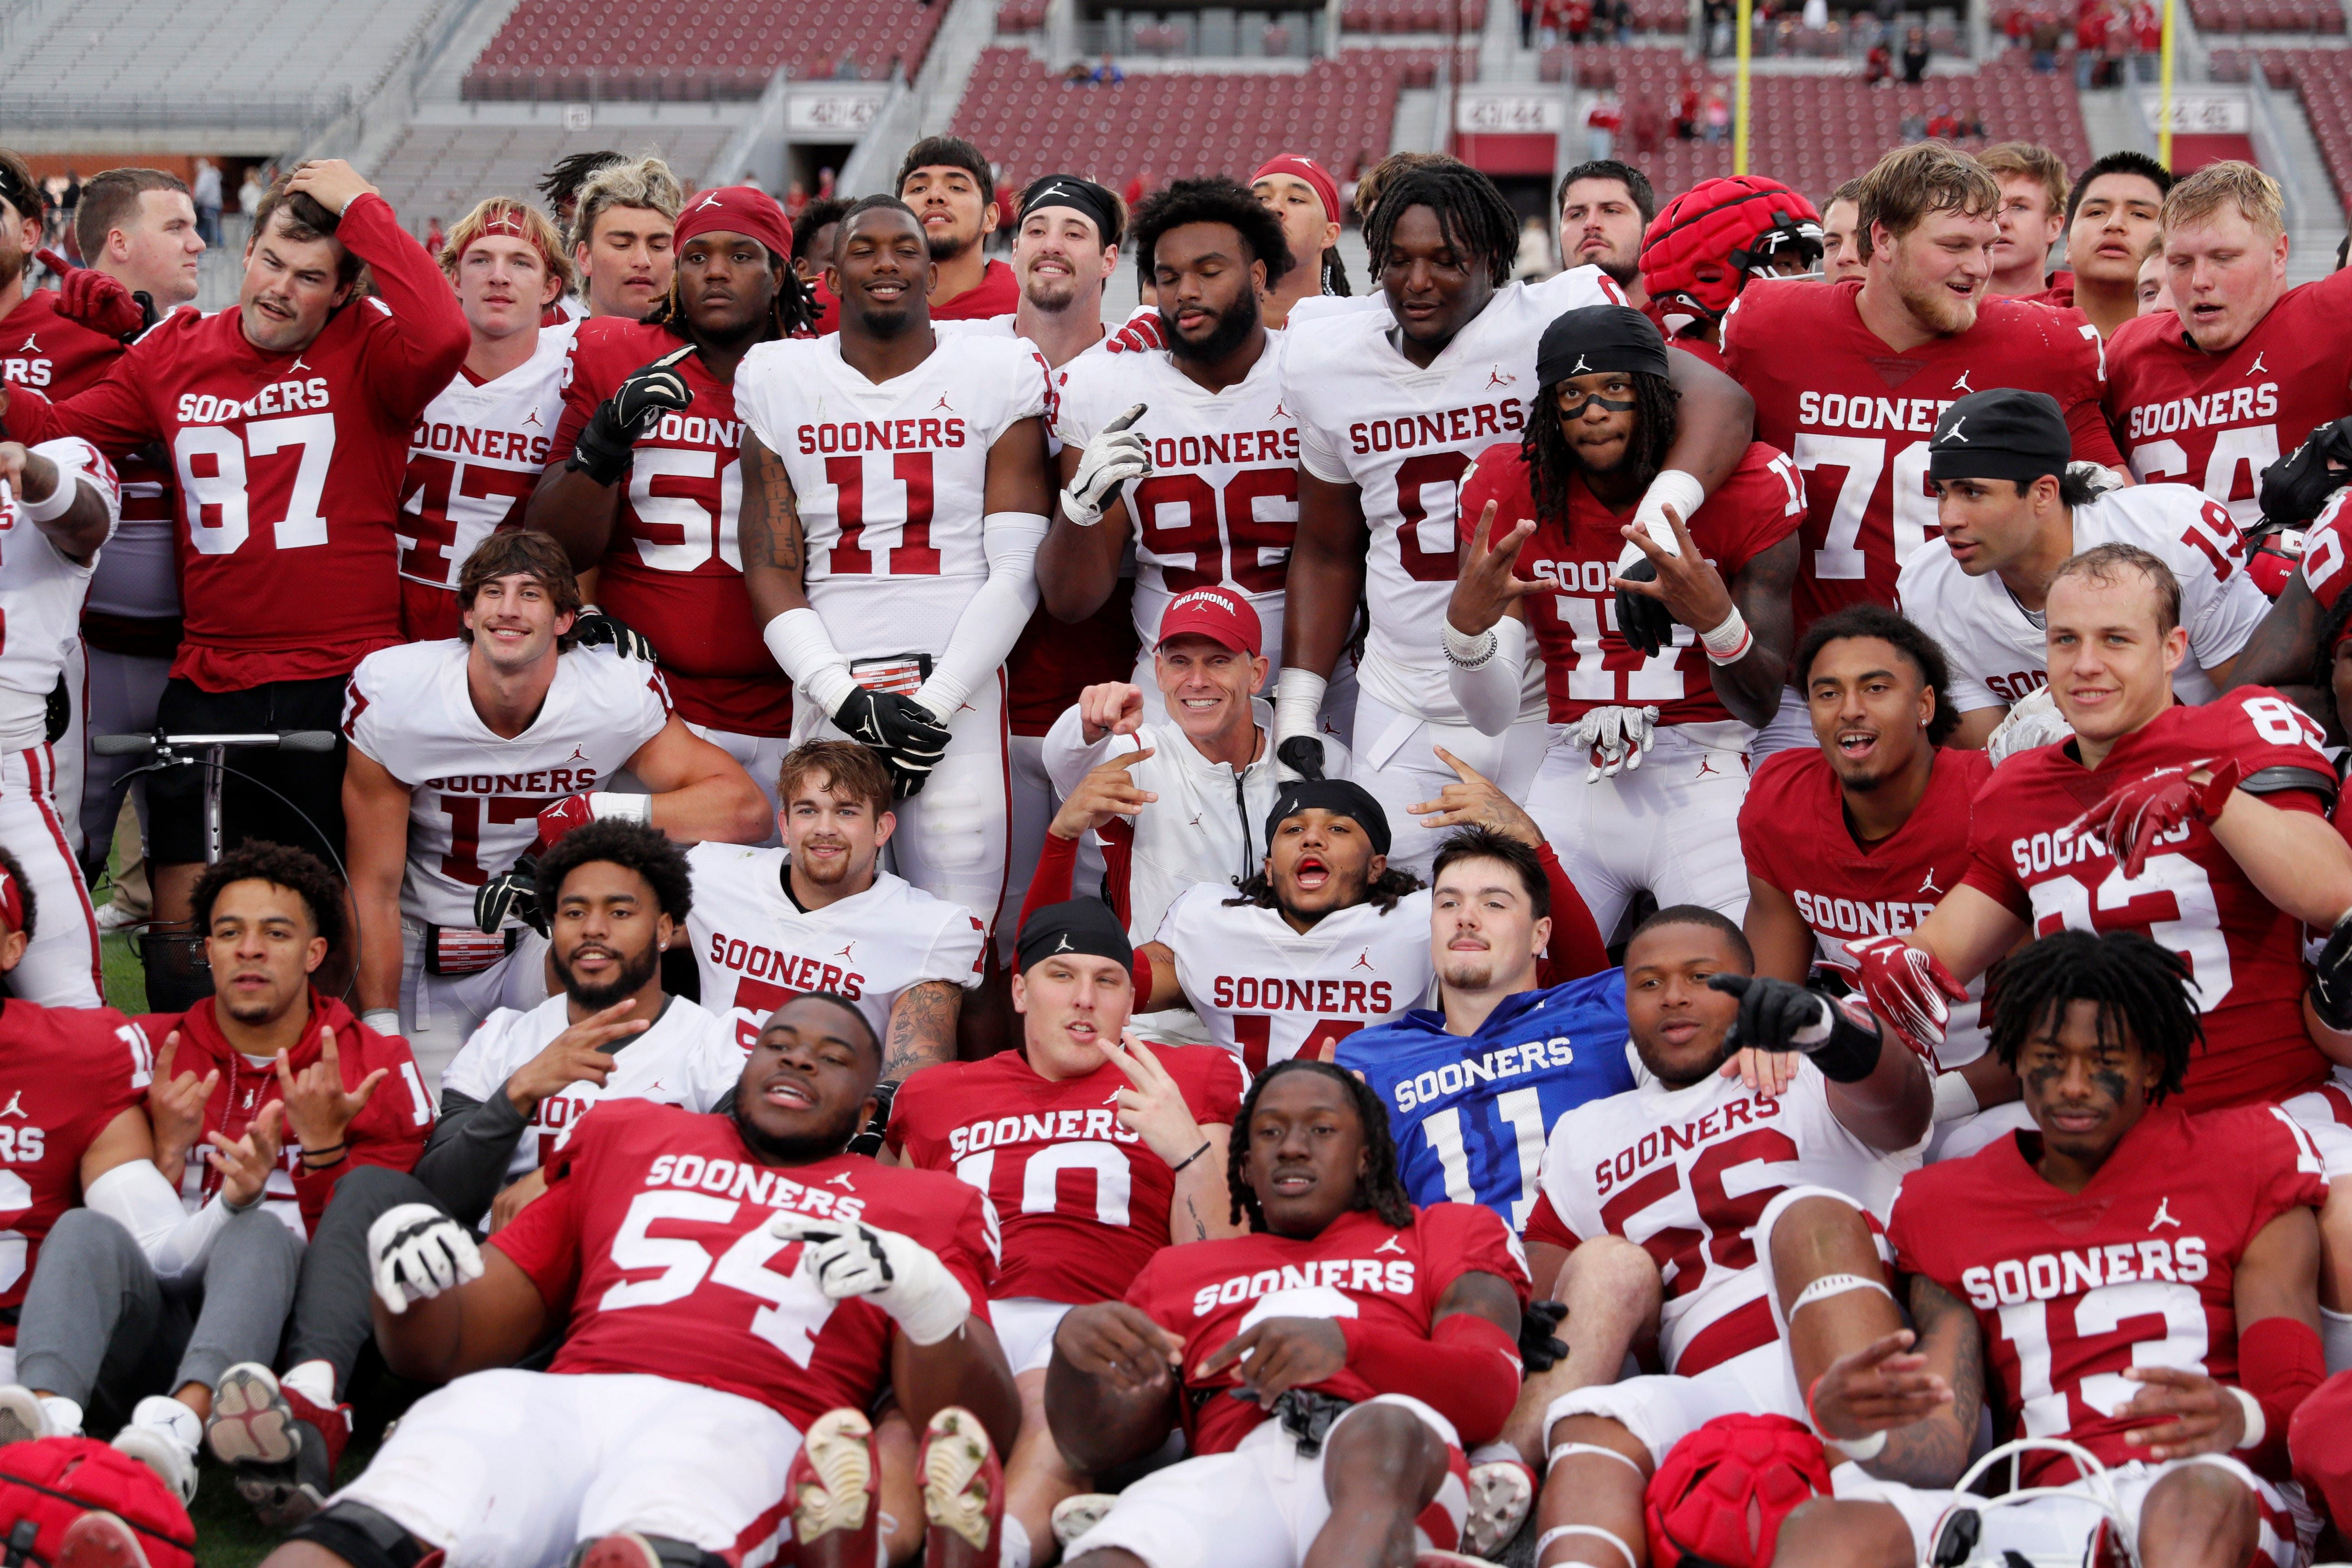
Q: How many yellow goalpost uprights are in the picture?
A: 2